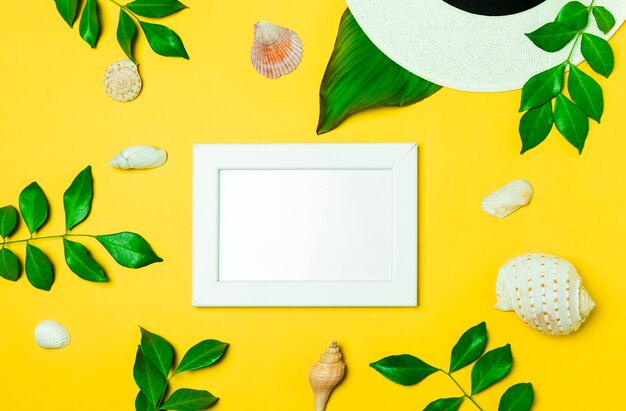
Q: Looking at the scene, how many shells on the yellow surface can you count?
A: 7